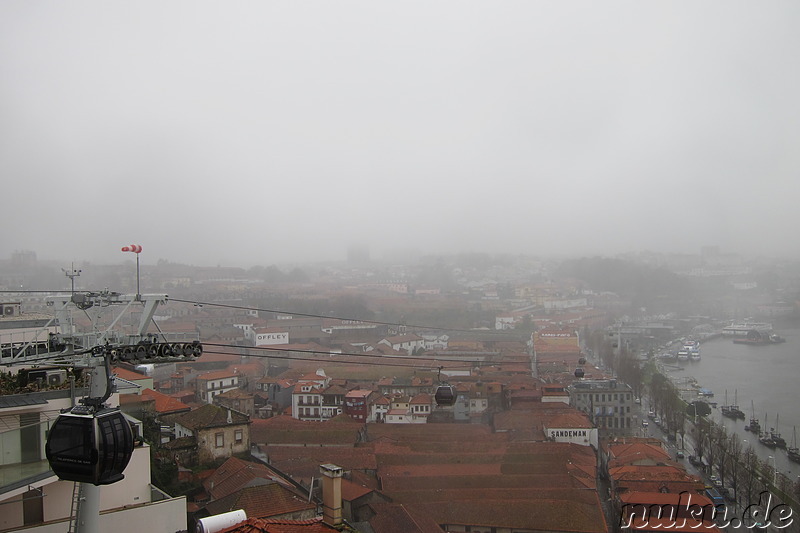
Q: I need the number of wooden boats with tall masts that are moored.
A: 6